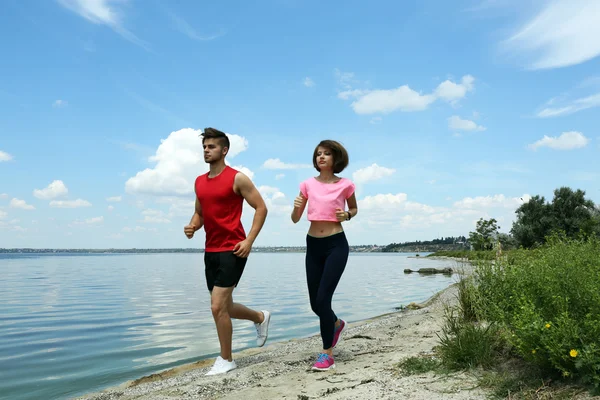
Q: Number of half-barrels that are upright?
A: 0